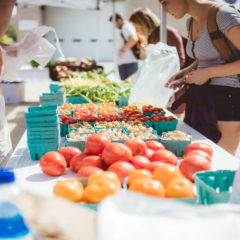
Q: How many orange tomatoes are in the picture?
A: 7